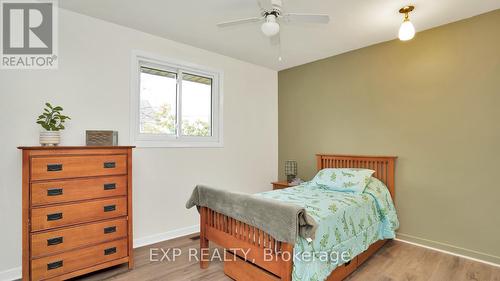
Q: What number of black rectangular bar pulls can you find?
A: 10